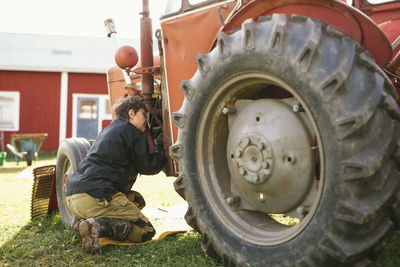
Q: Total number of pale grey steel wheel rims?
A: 2